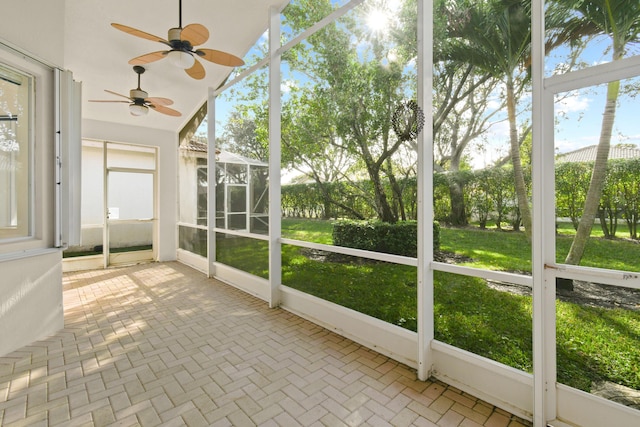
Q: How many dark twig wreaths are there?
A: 1